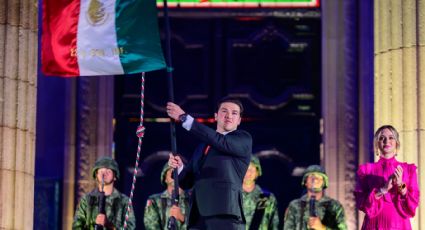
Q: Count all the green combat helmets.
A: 4